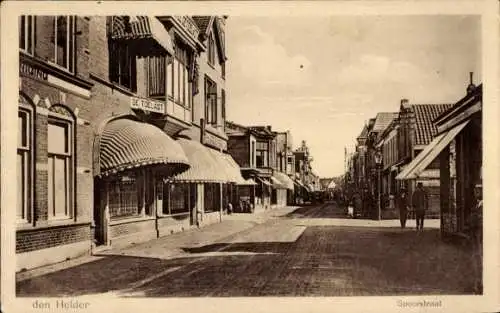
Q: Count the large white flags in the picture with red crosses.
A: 0